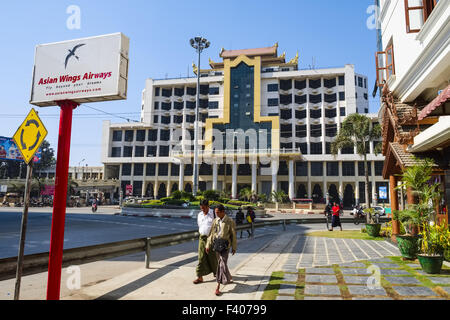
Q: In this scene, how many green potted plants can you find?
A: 3